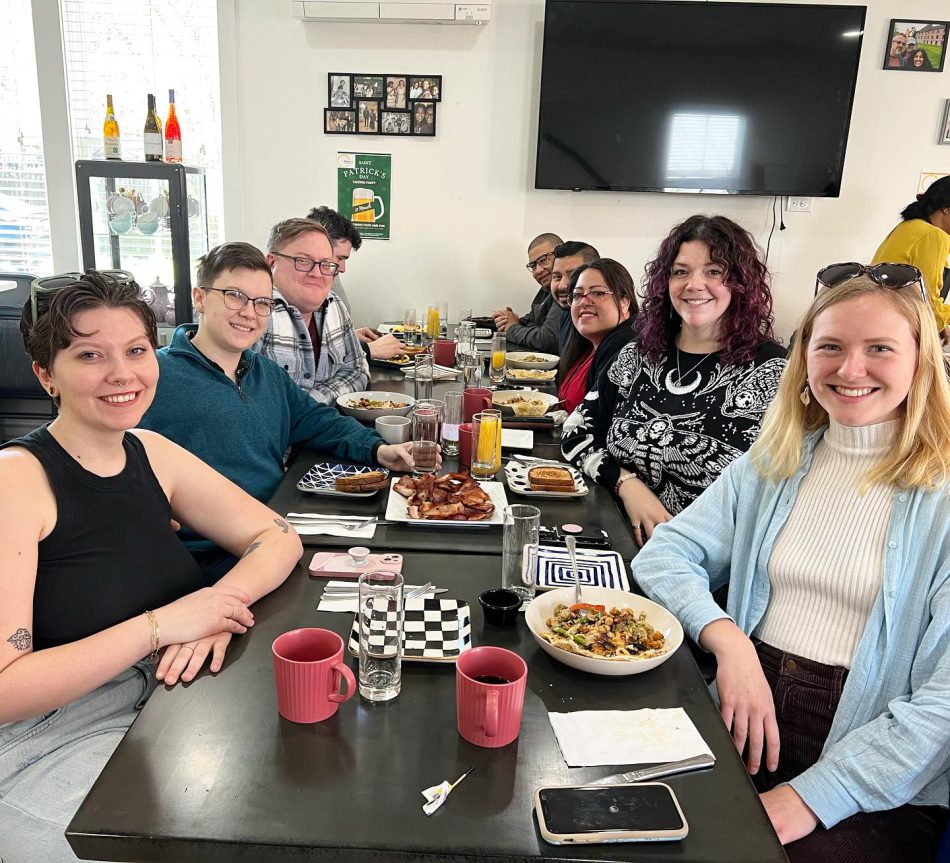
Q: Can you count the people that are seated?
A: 9